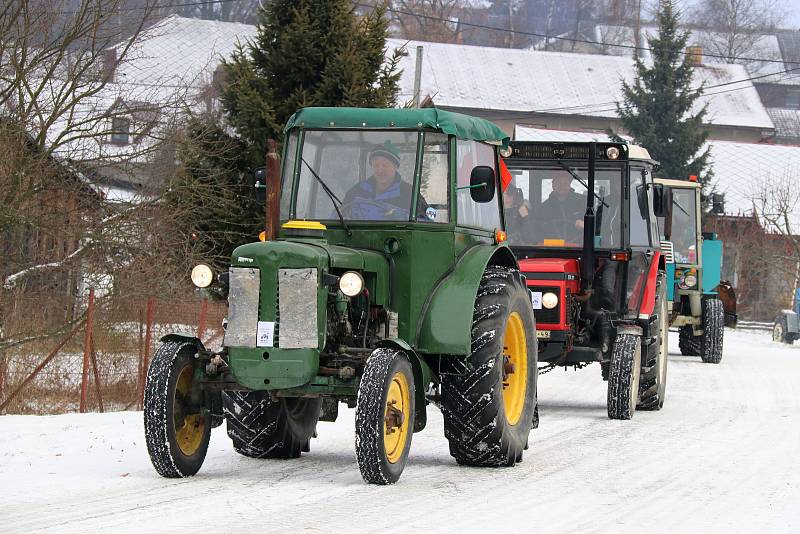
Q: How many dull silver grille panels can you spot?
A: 2